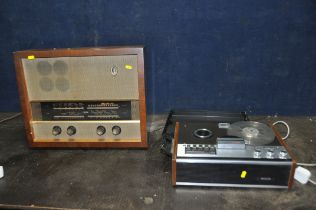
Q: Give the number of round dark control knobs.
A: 4